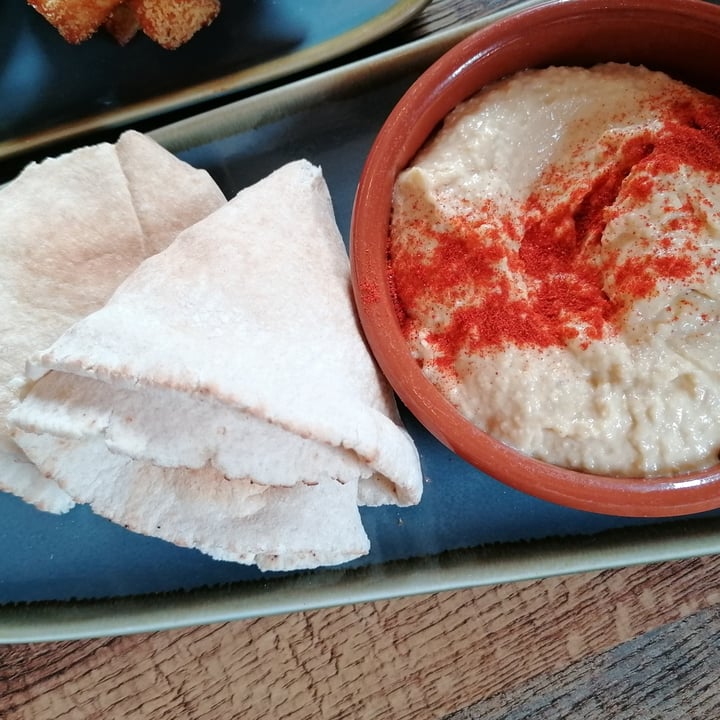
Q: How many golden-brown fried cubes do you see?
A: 3